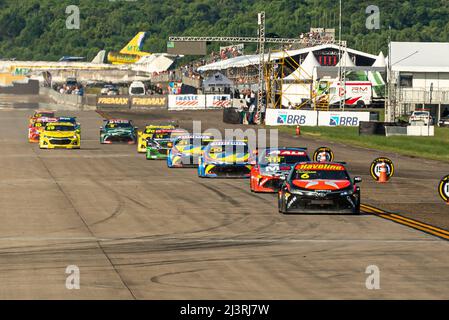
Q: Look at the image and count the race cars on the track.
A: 11